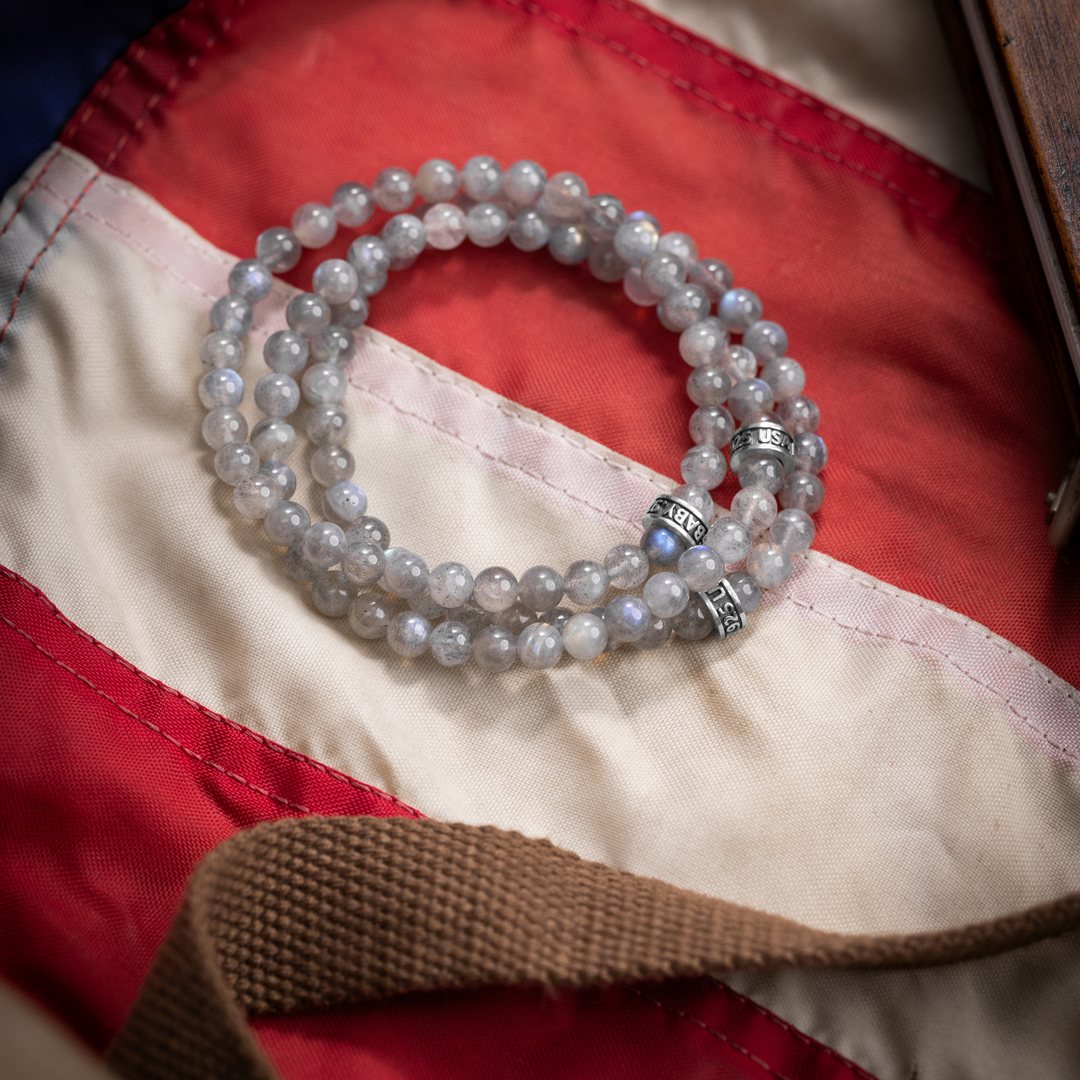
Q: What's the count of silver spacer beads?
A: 3